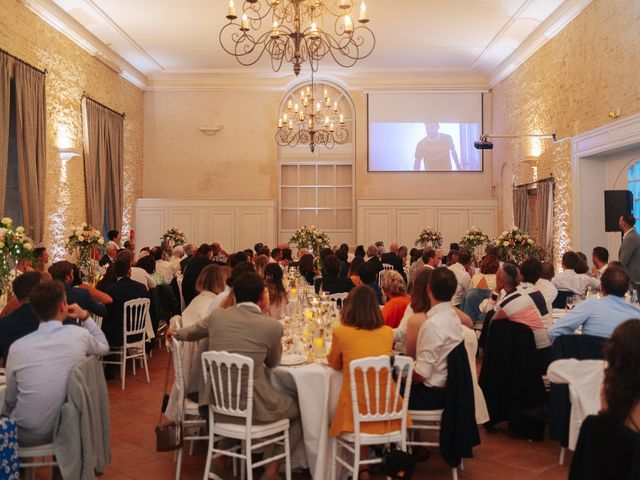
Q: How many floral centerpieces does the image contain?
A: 7